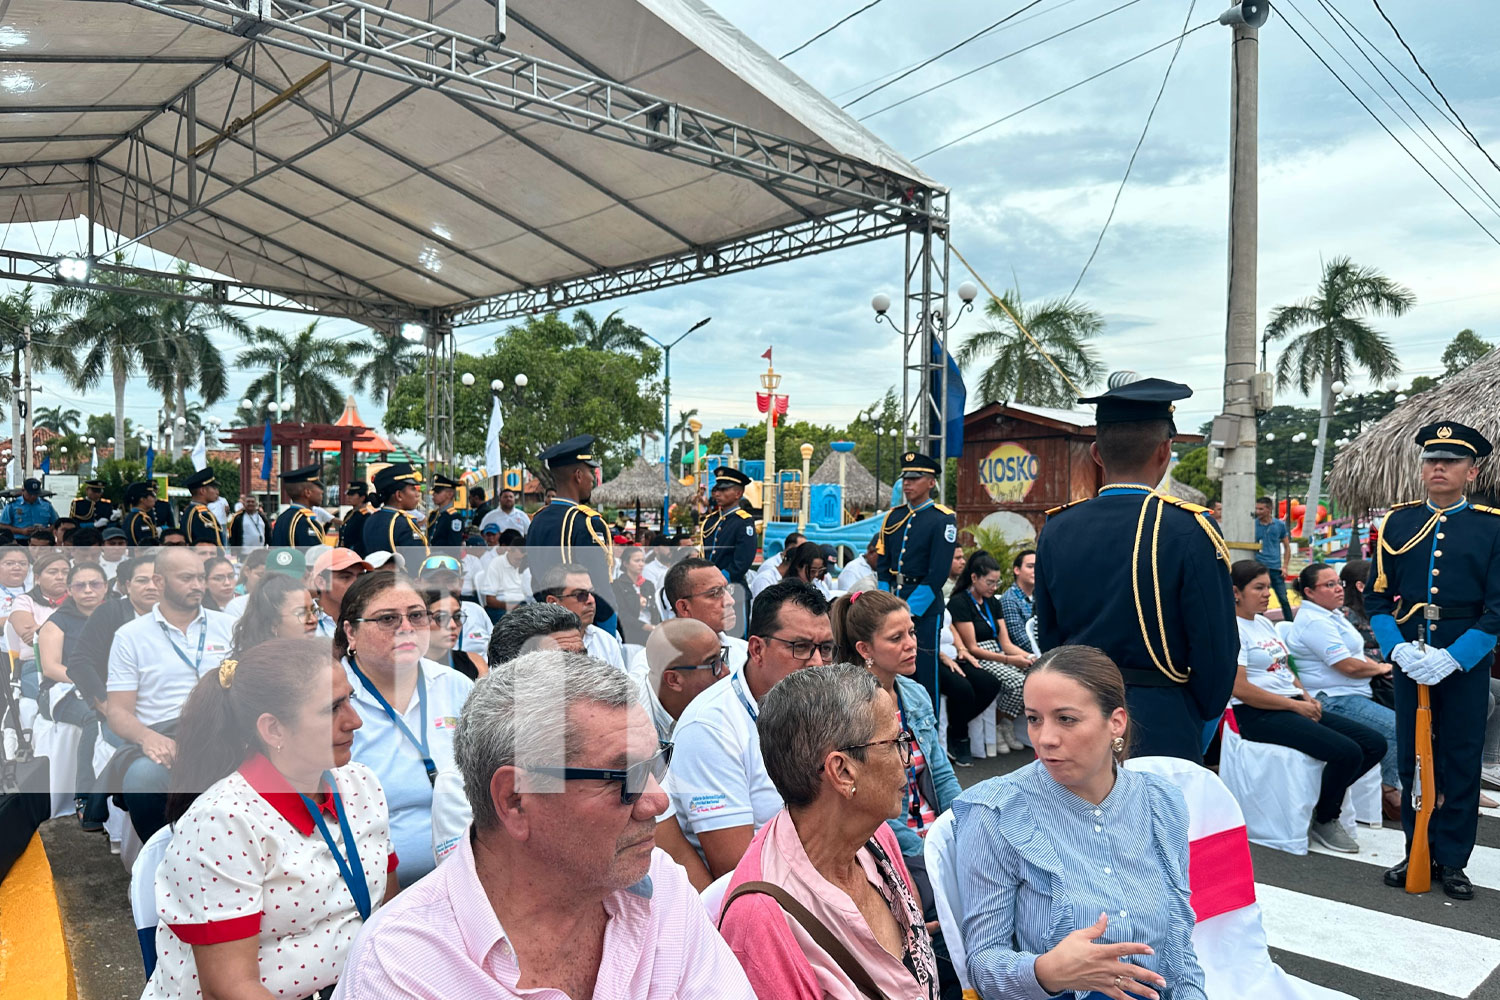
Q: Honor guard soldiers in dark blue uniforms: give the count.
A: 13